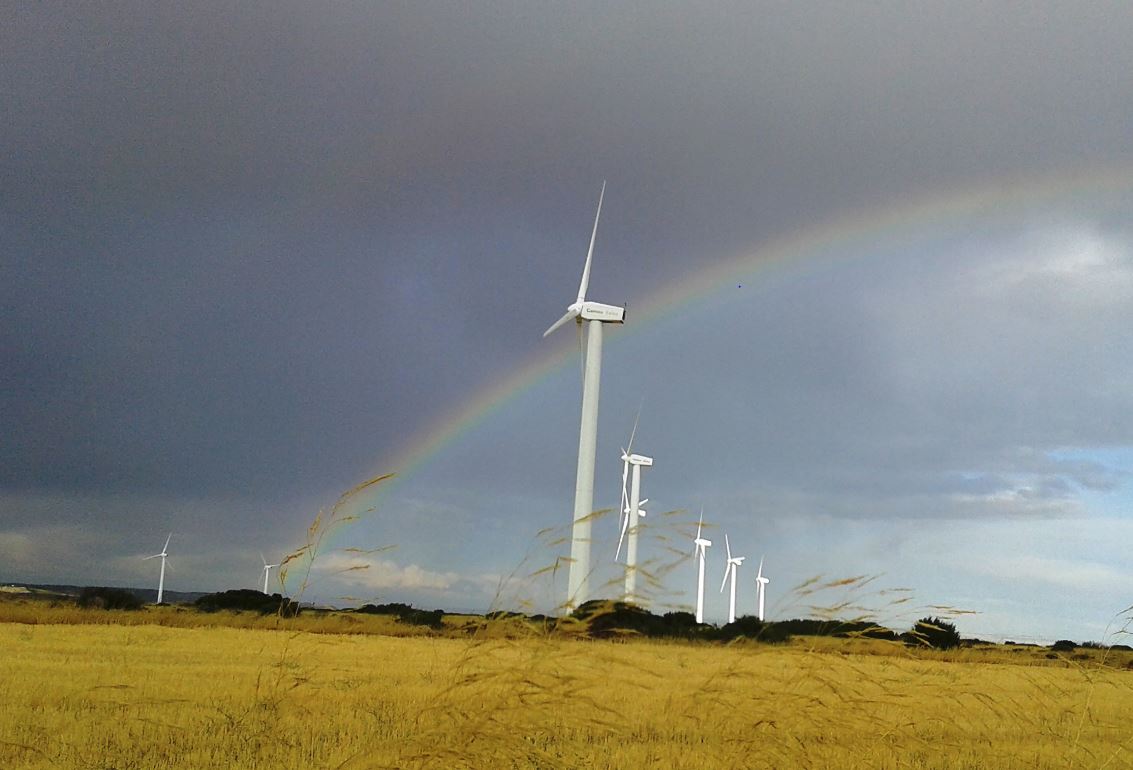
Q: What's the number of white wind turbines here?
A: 8